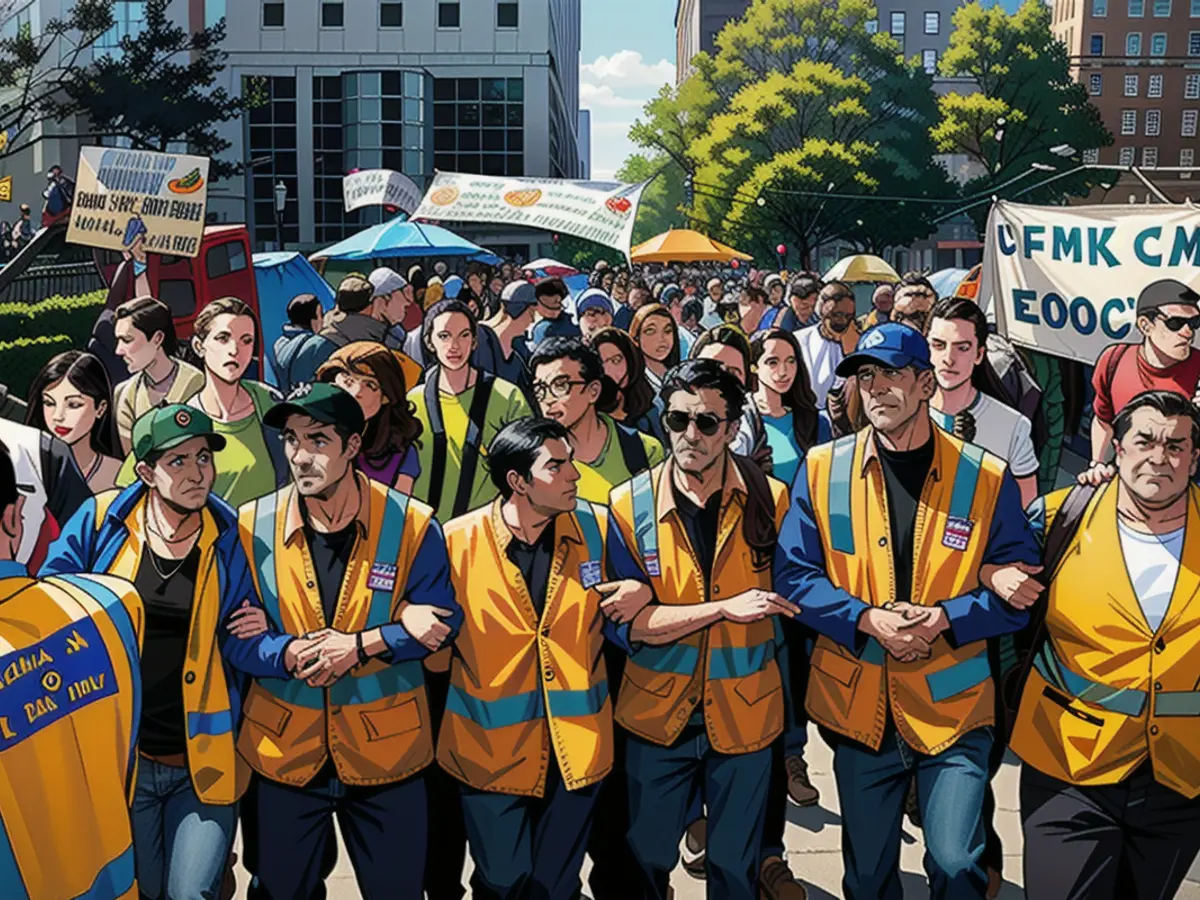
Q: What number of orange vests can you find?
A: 7